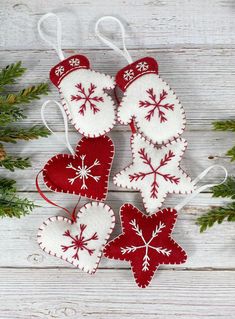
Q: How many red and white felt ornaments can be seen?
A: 6